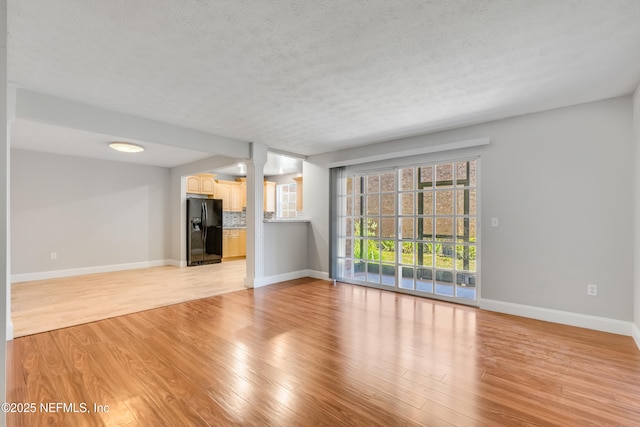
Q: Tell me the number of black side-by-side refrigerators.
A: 1